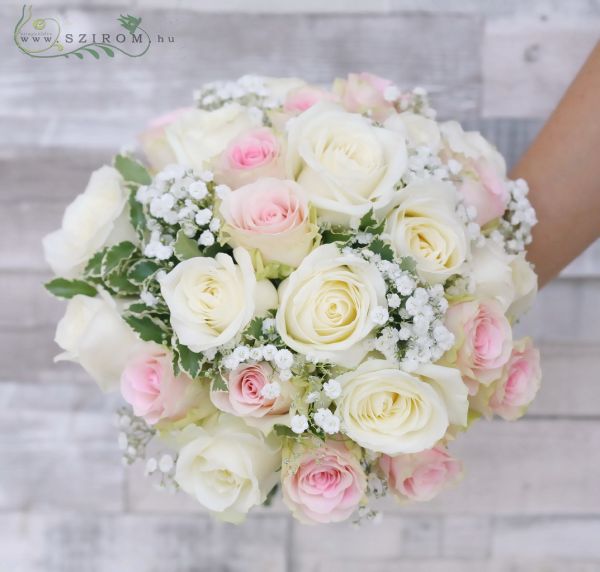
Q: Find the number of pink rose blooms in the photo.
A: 12